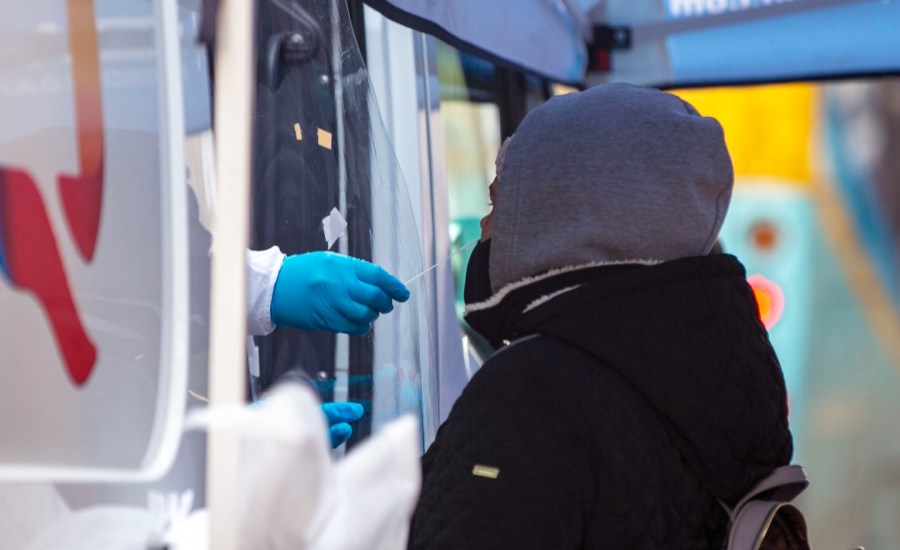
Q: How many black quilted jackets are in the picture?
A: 1